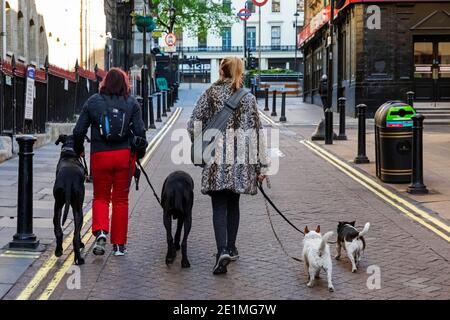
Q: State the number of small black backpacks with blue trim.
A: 1